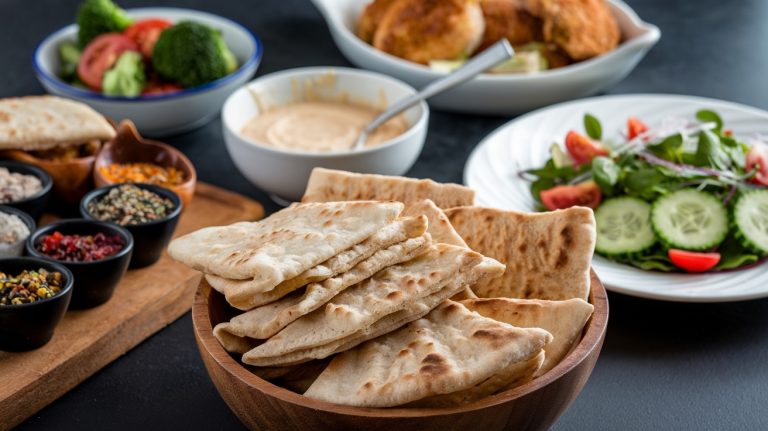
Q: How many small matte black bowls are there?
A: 5